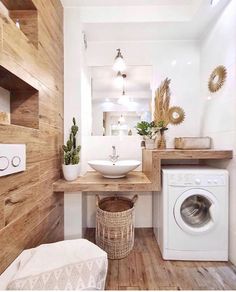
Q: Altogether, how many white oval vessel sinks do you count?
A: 1